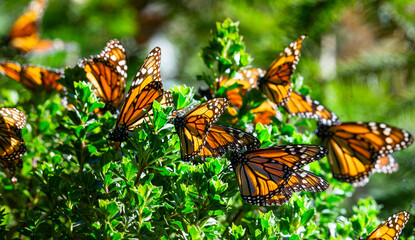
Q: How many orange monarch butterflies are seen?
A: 11